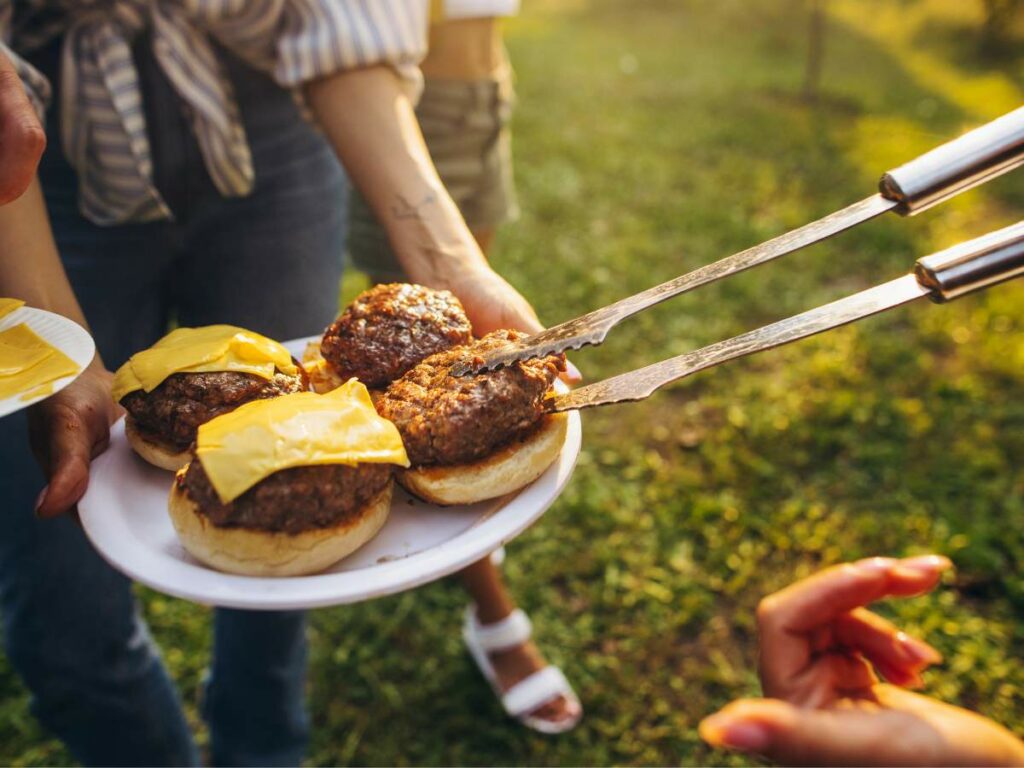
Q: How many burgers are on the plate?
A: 4